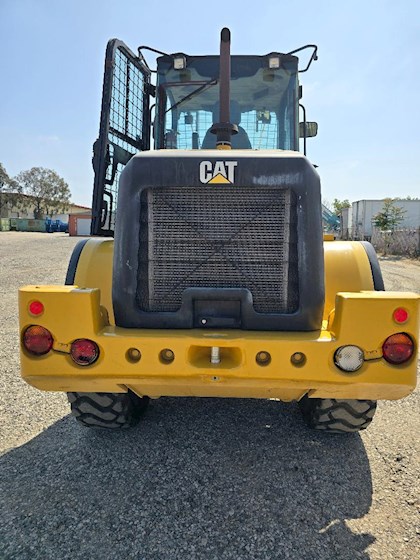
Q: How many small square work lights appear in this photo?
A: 2